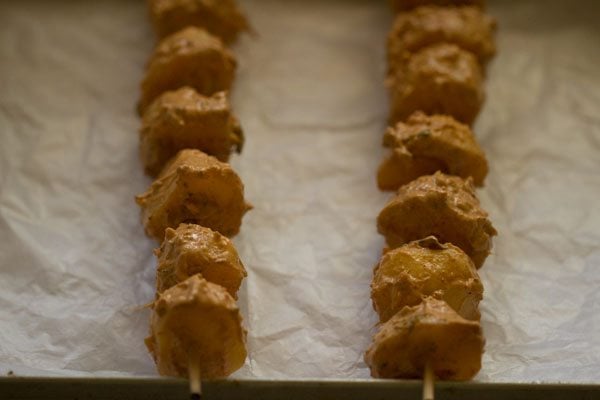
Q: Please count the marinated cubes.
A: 13